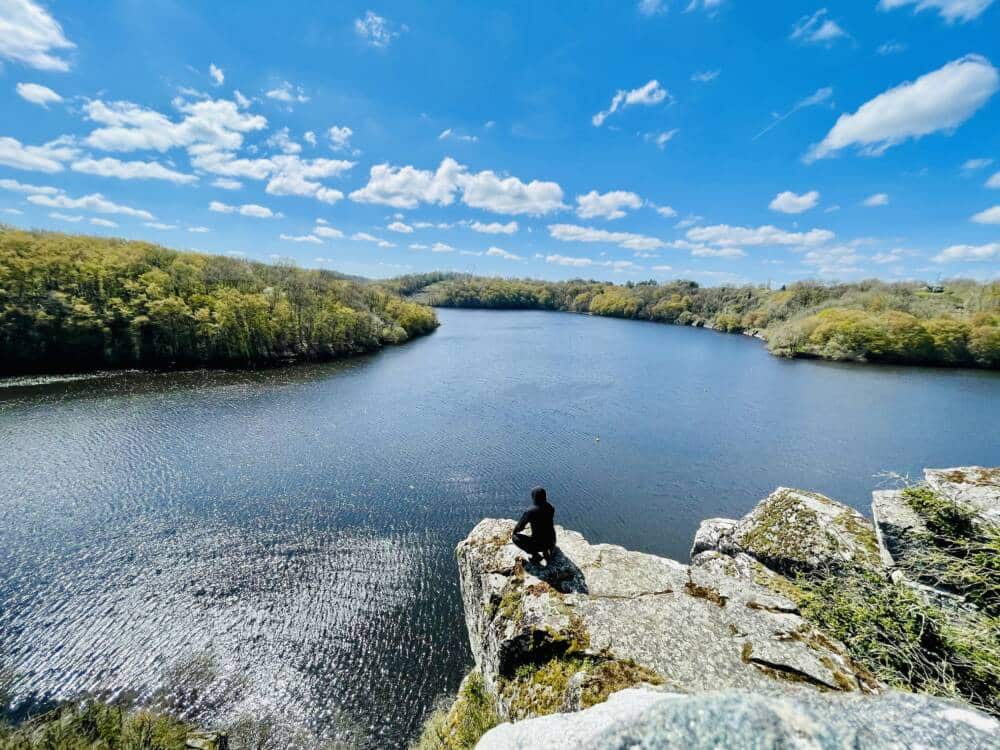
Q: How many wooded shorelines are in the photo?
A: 2